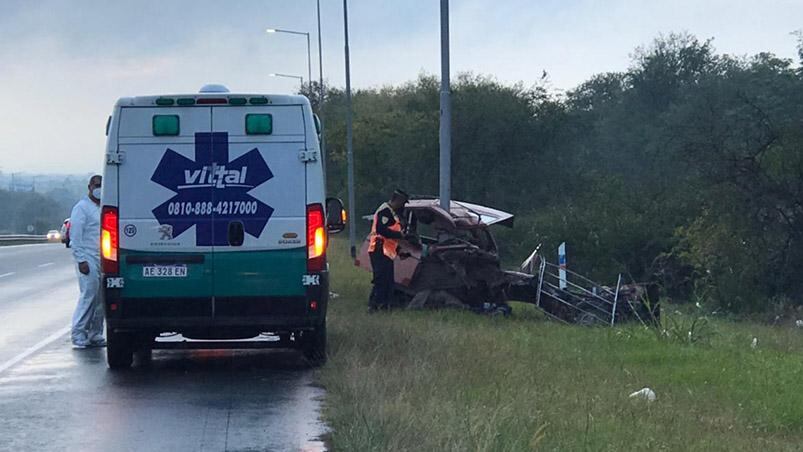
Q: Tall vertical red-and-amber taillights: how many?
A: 2